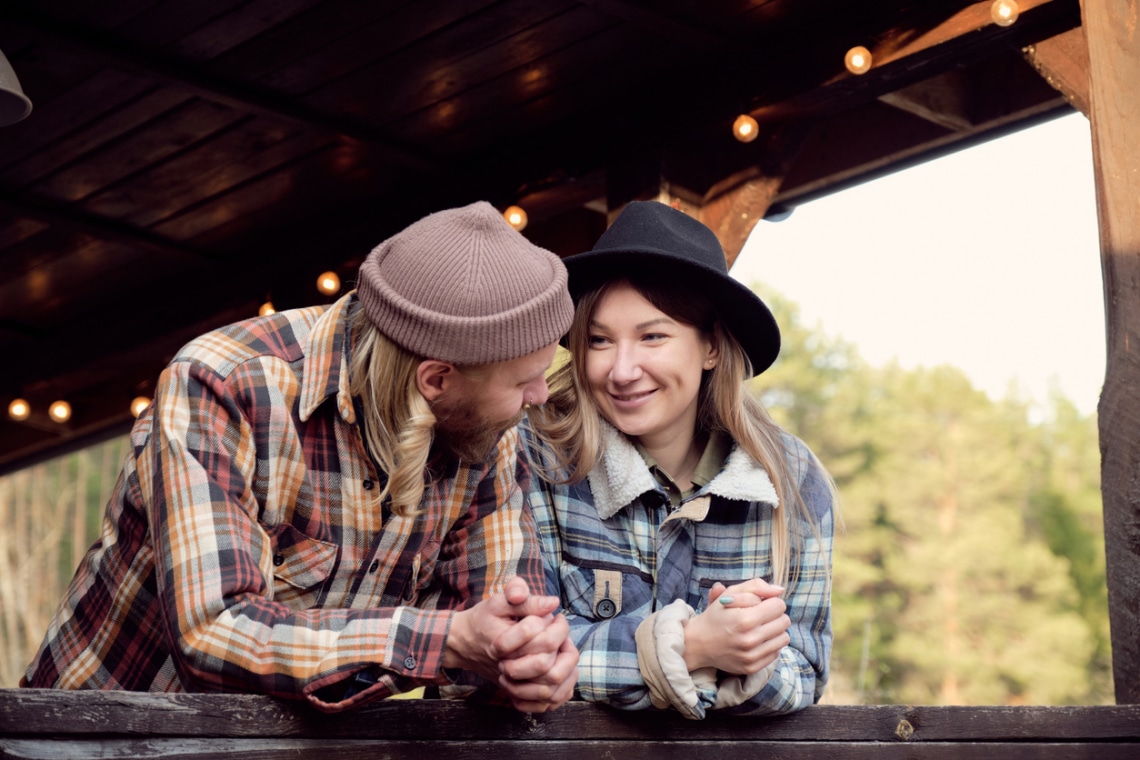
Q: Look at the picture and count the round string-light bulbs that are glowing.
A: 9